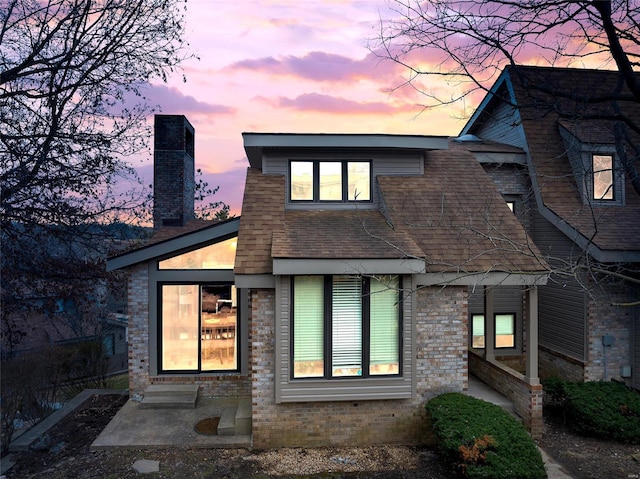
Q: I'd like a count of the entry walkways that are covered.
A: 1